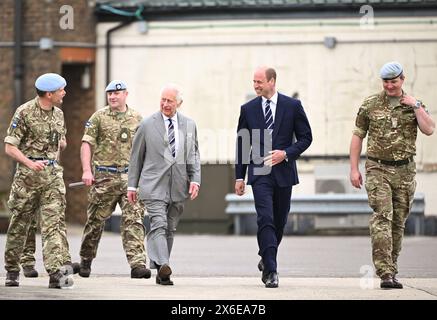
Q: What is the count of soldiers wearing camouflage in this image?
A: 3